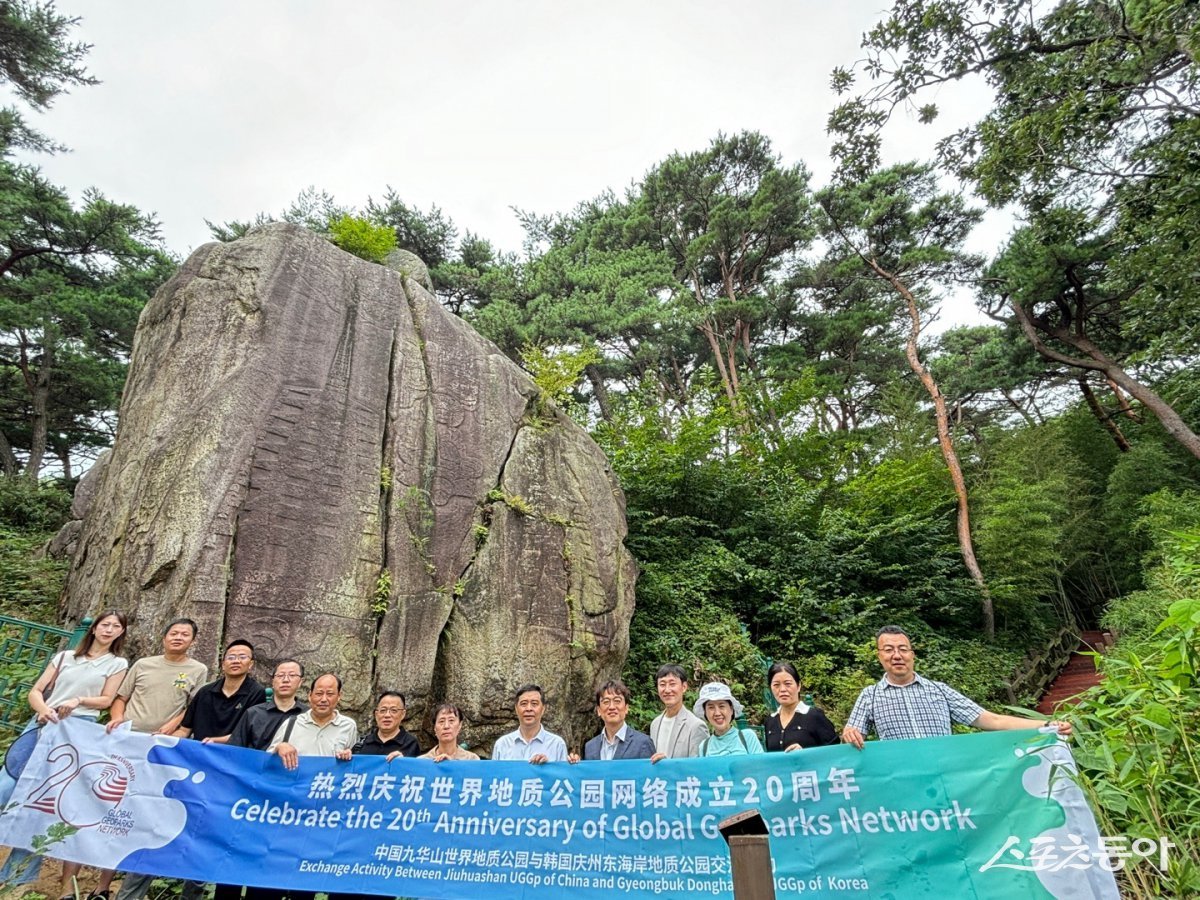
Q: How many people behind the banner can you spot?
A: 13